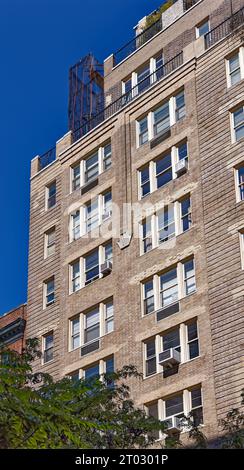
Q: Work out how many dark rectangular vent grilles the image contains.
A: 4